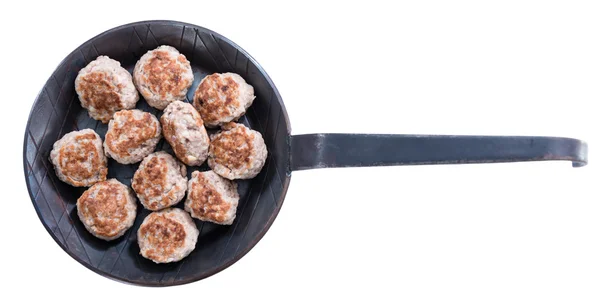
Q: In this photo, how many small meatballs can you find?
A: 11